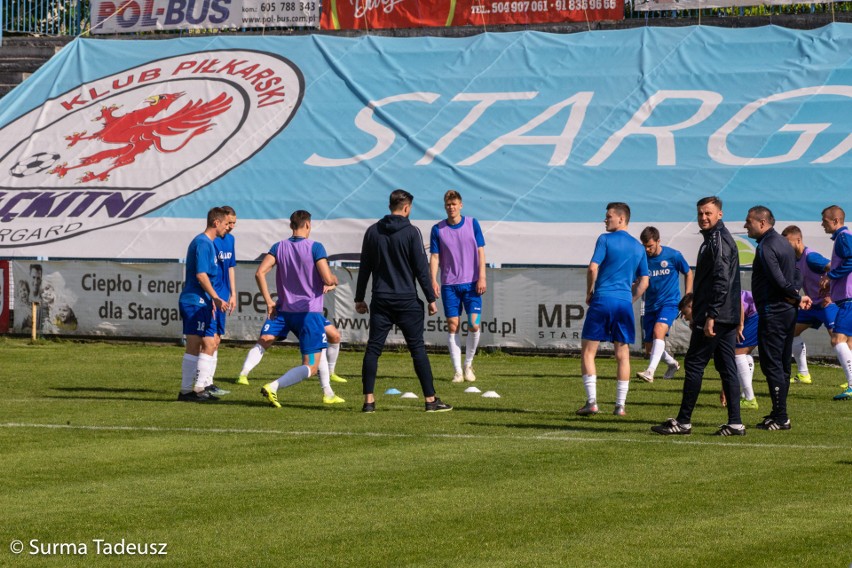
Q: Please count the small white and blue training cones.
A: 4